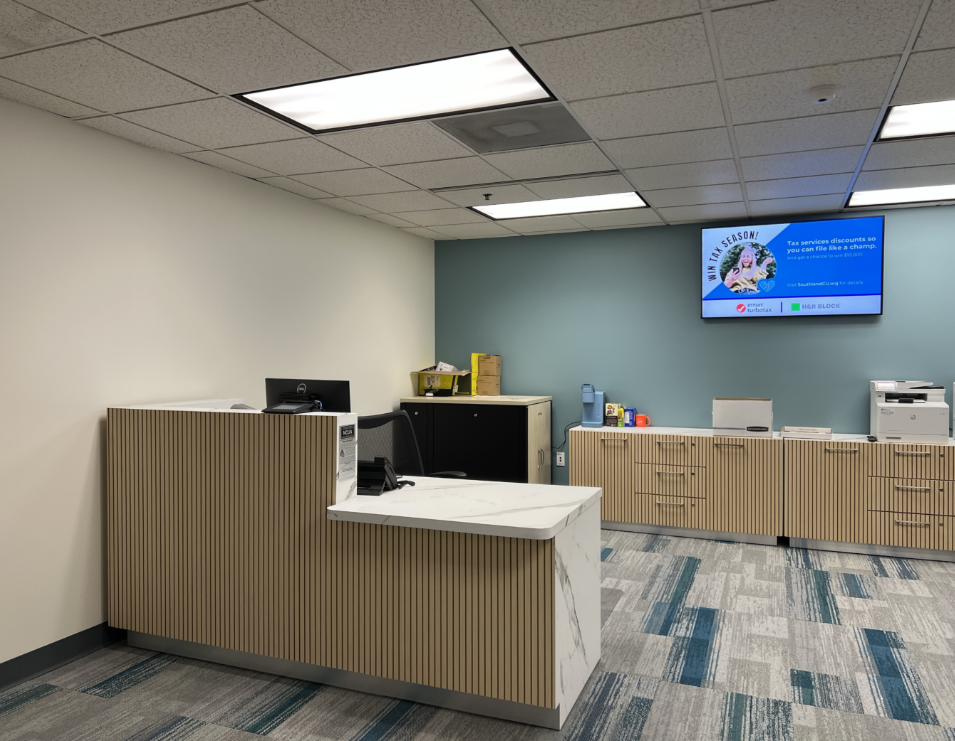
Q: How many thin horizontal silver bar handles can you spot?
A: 9